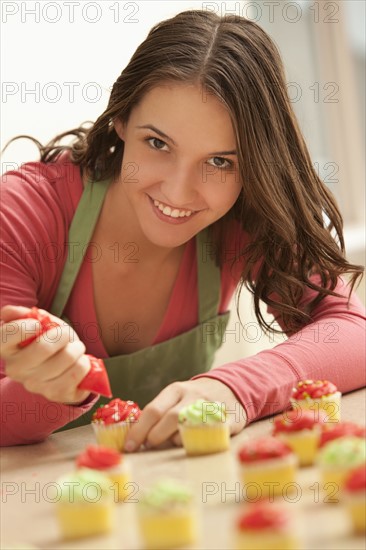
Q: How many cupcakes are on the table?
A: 12